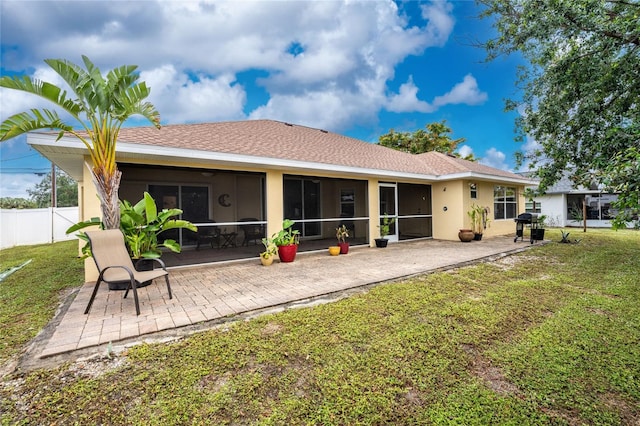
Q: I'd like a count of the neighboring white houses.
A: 1